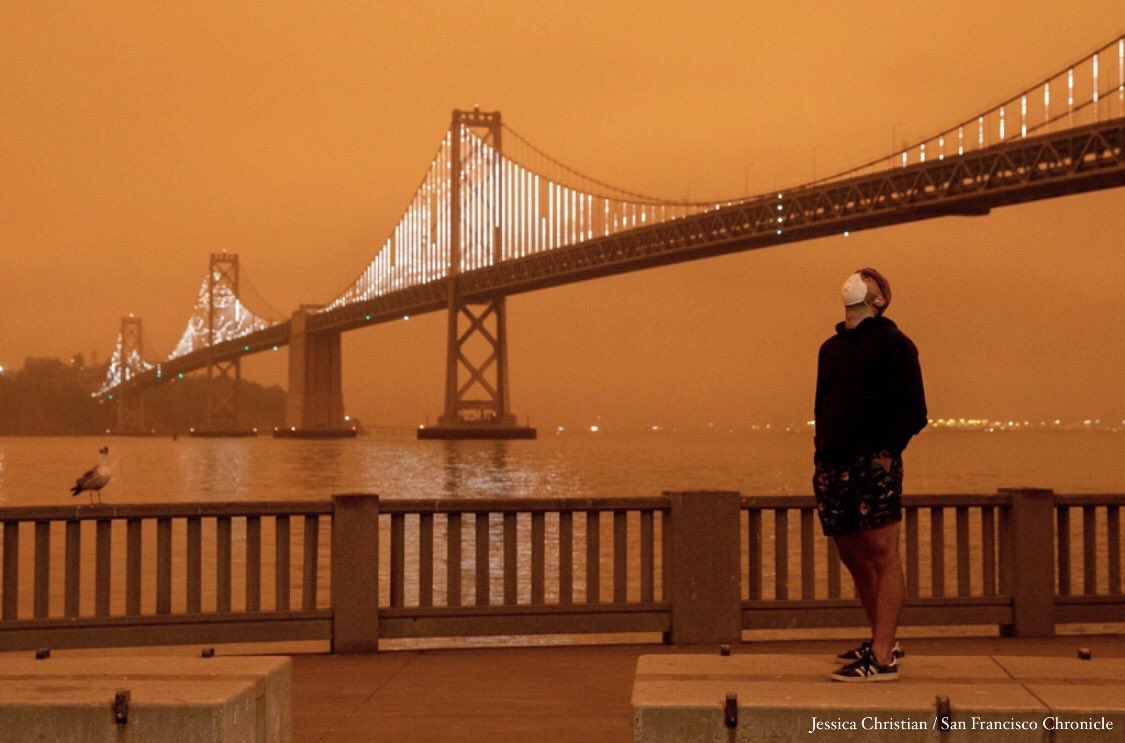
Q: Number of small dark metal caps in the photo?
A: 7